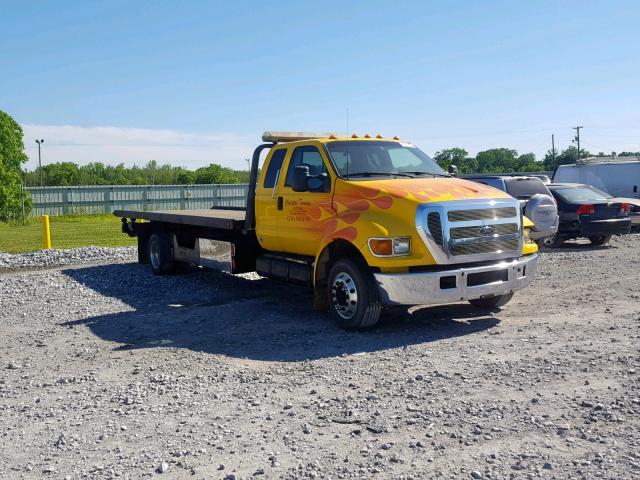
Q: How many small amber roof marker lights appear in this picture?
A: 5